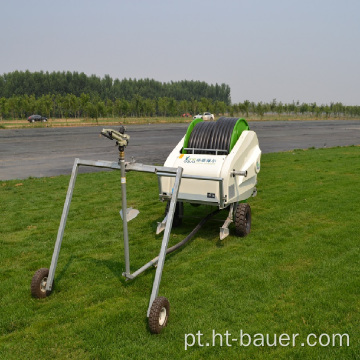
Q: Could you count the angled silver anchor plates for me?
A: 2